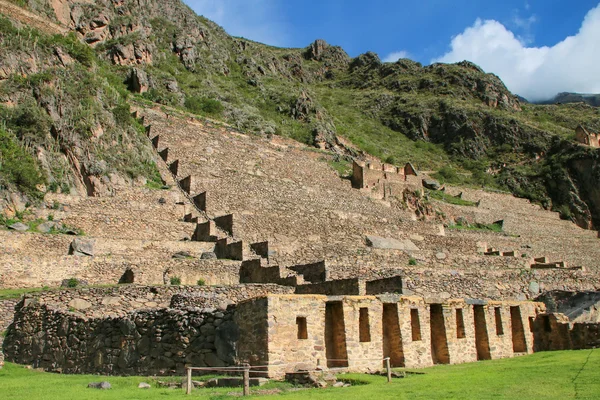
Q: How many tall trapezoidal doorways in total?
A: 5